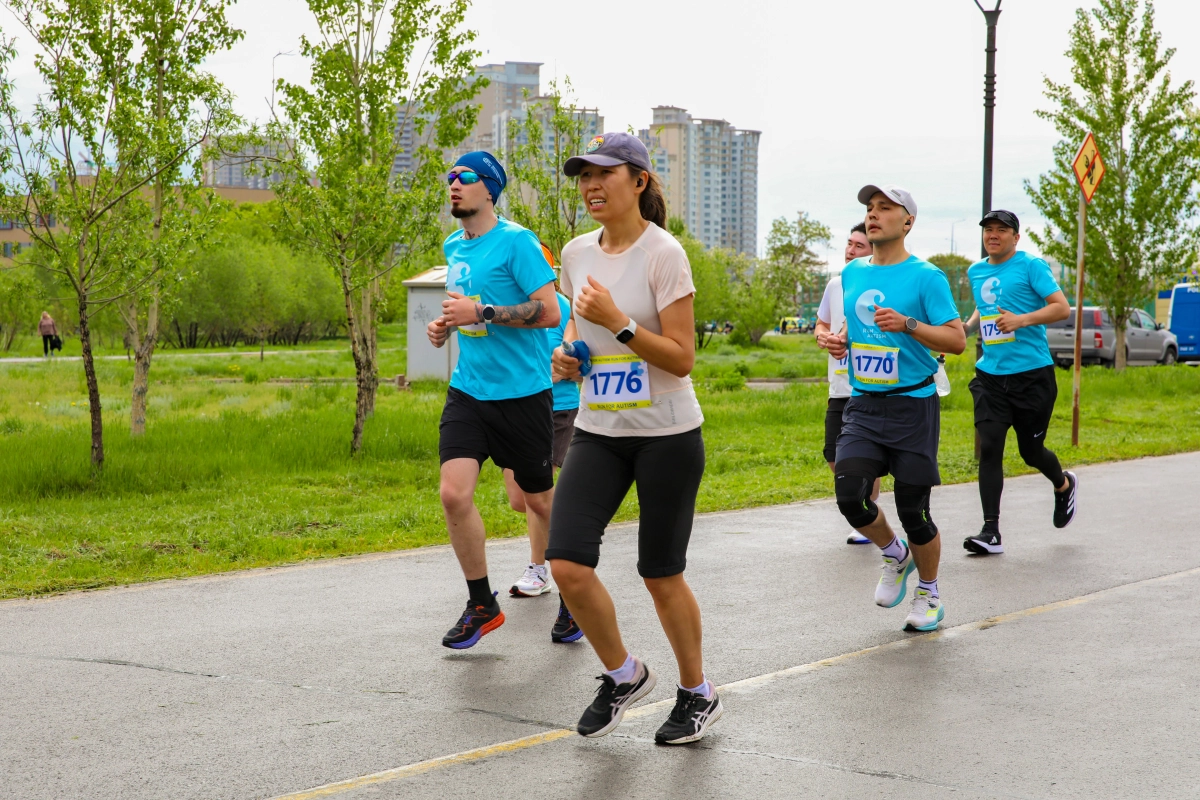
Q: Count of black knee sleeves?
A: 2